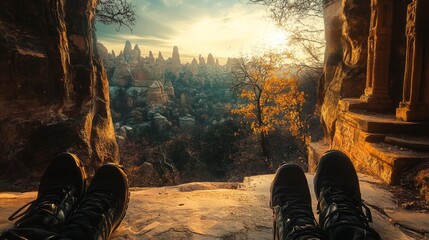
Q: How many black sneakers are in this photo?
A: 4